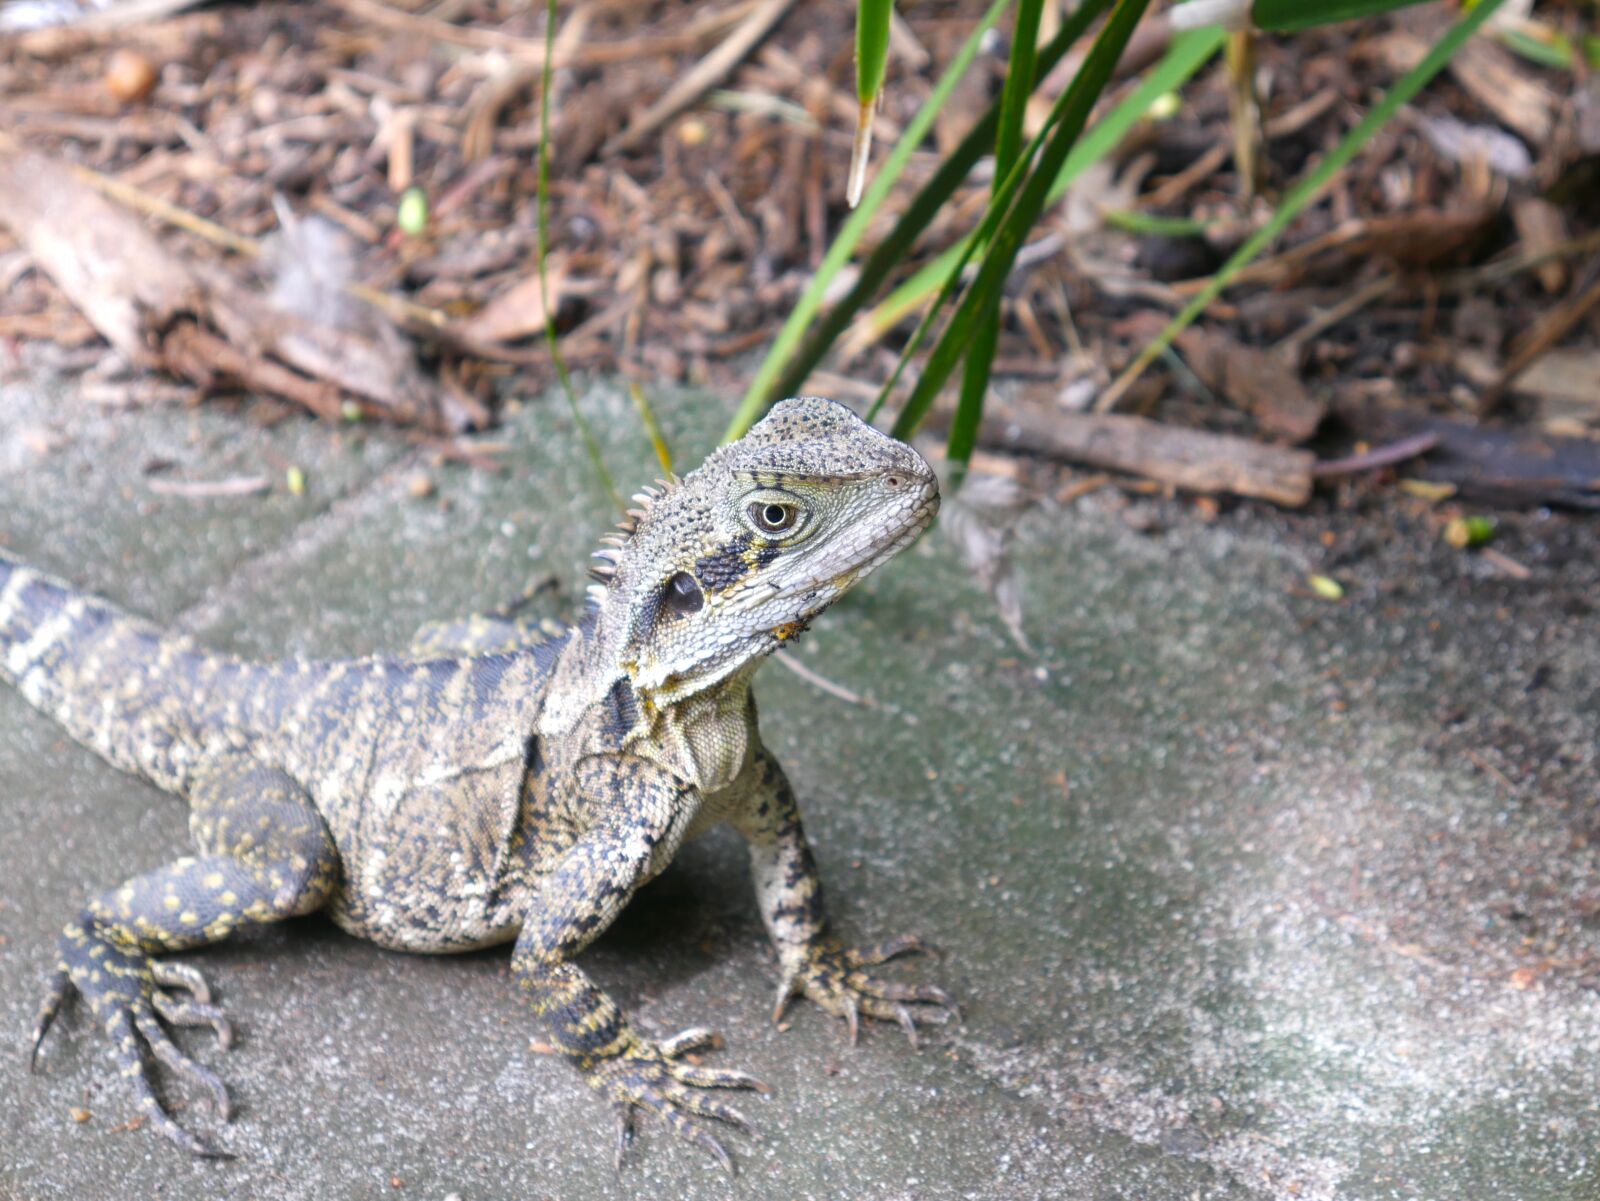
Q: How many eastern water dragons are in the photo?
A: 1